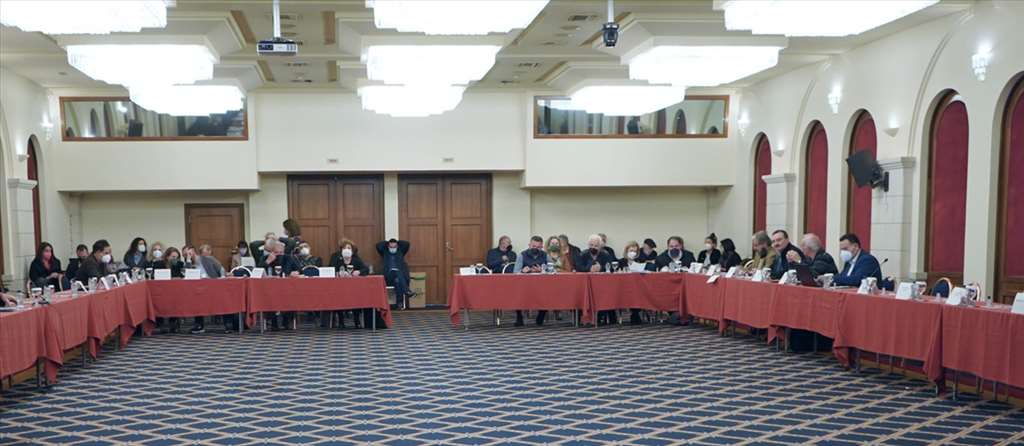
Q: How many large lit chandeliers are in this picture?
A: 9